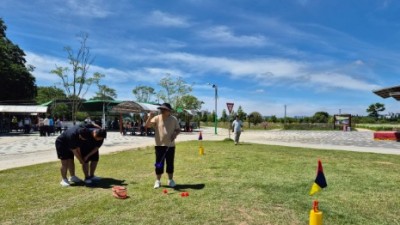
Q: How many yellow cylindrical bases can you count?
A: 2